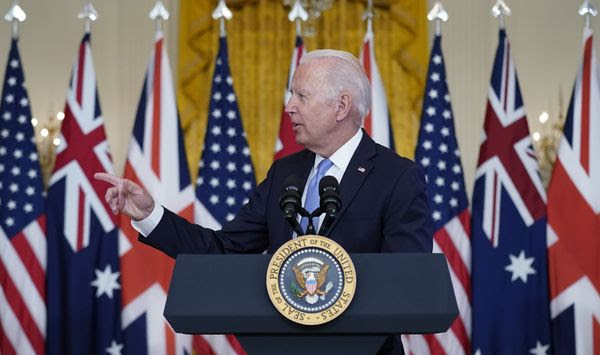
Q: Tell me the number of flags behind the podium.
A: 9